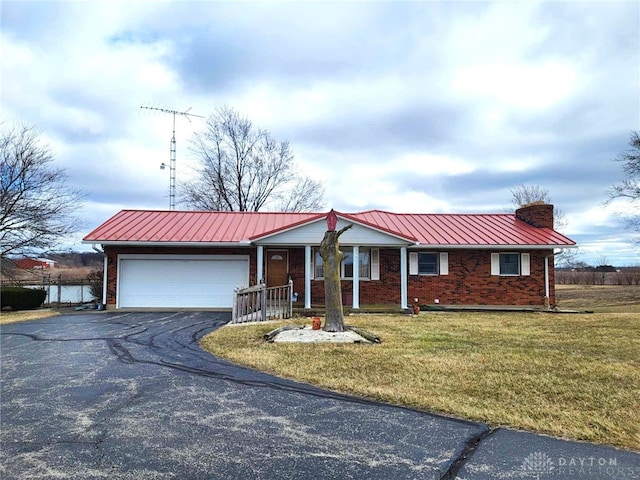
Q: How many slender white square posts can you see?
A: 4